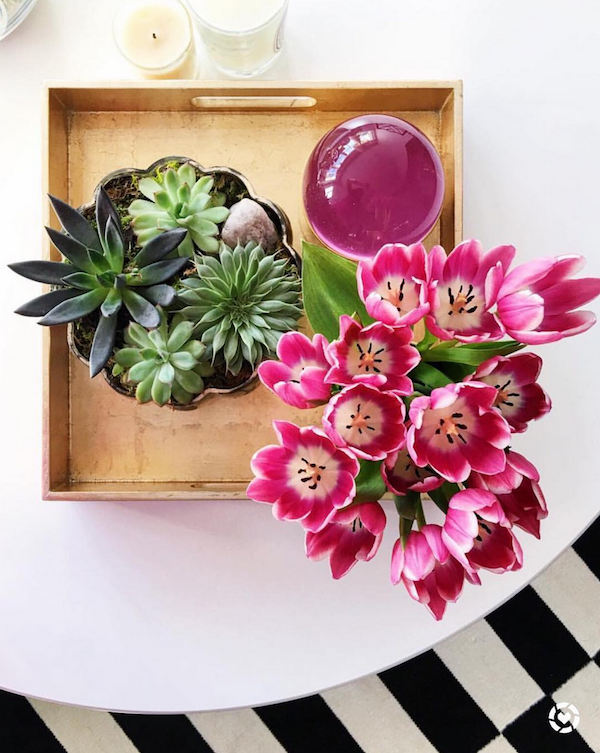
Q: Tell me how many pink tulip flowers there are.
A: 14